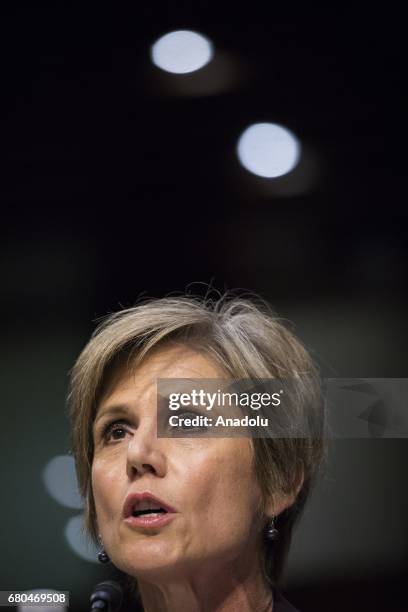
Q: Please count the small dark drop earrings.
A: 2